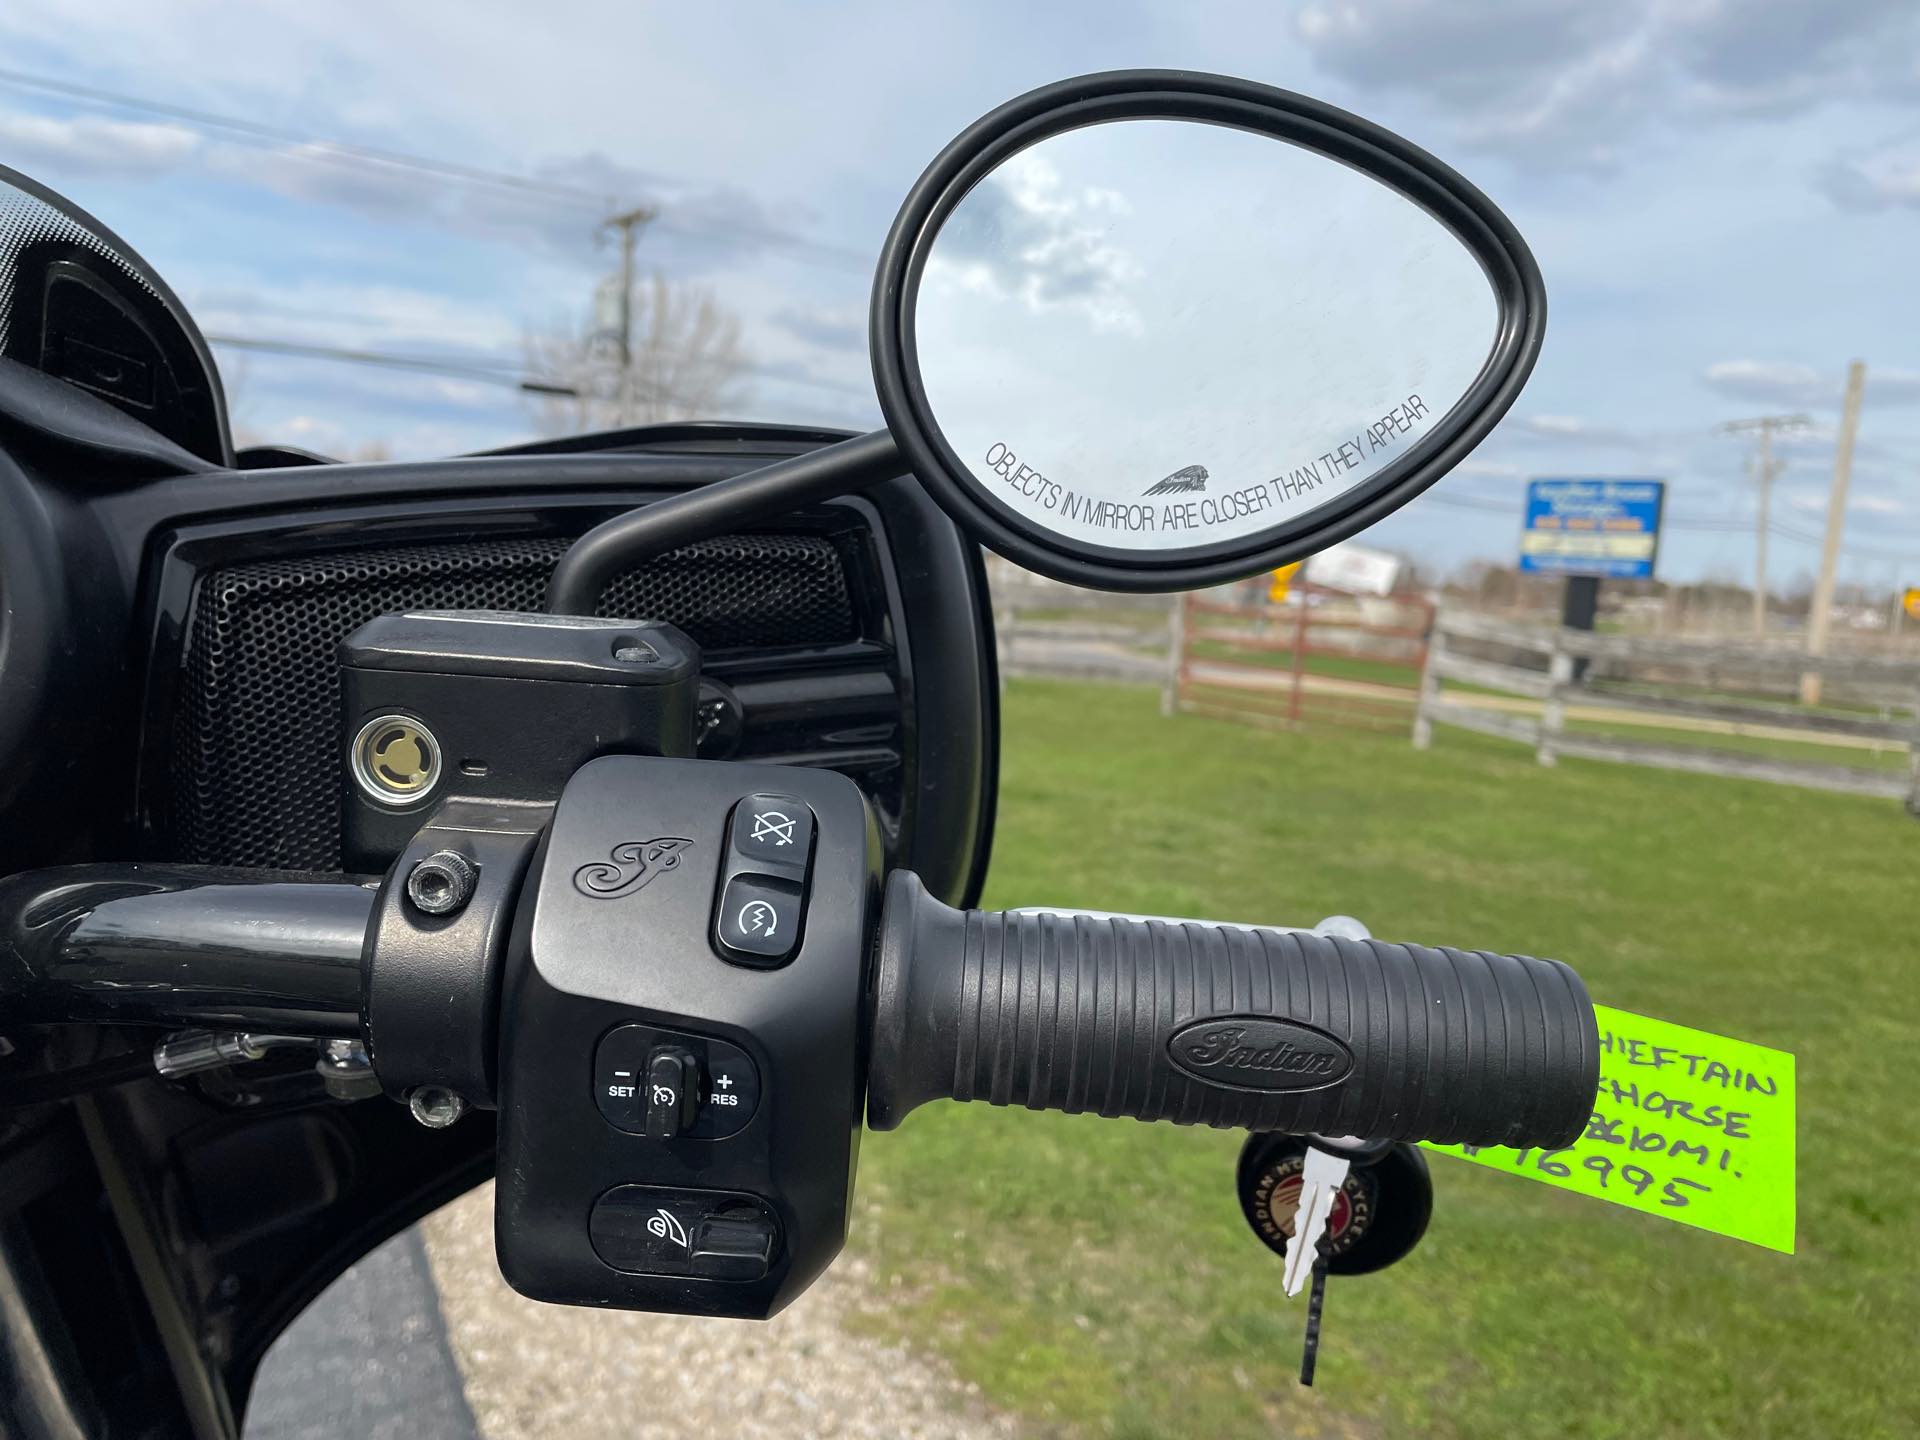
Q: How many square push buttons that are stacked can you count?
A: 2